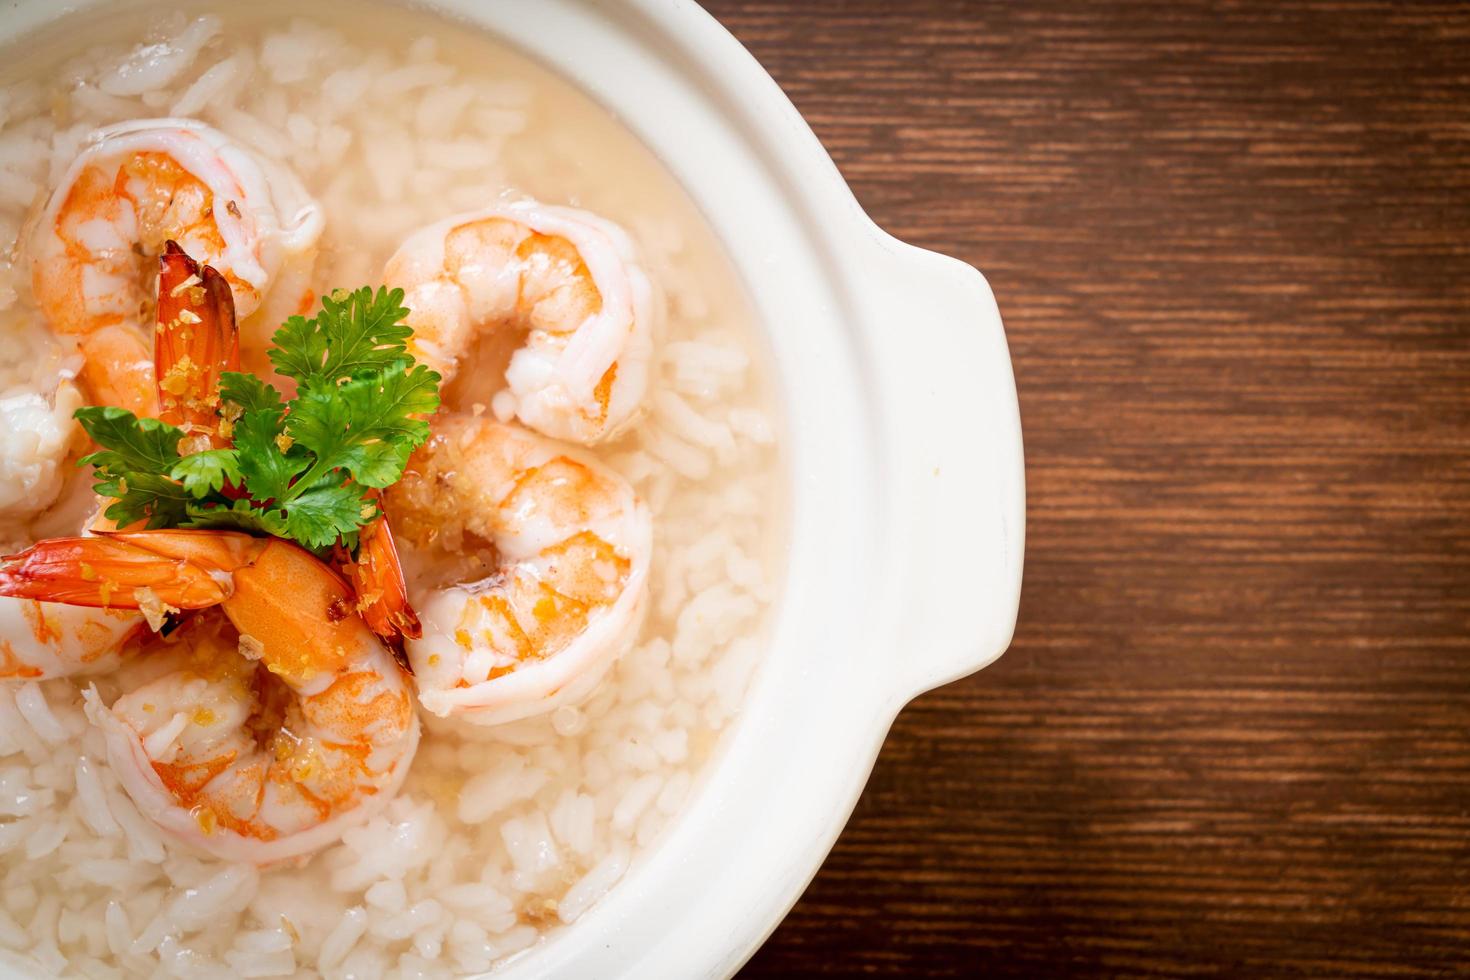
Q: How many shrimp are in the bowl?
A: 5